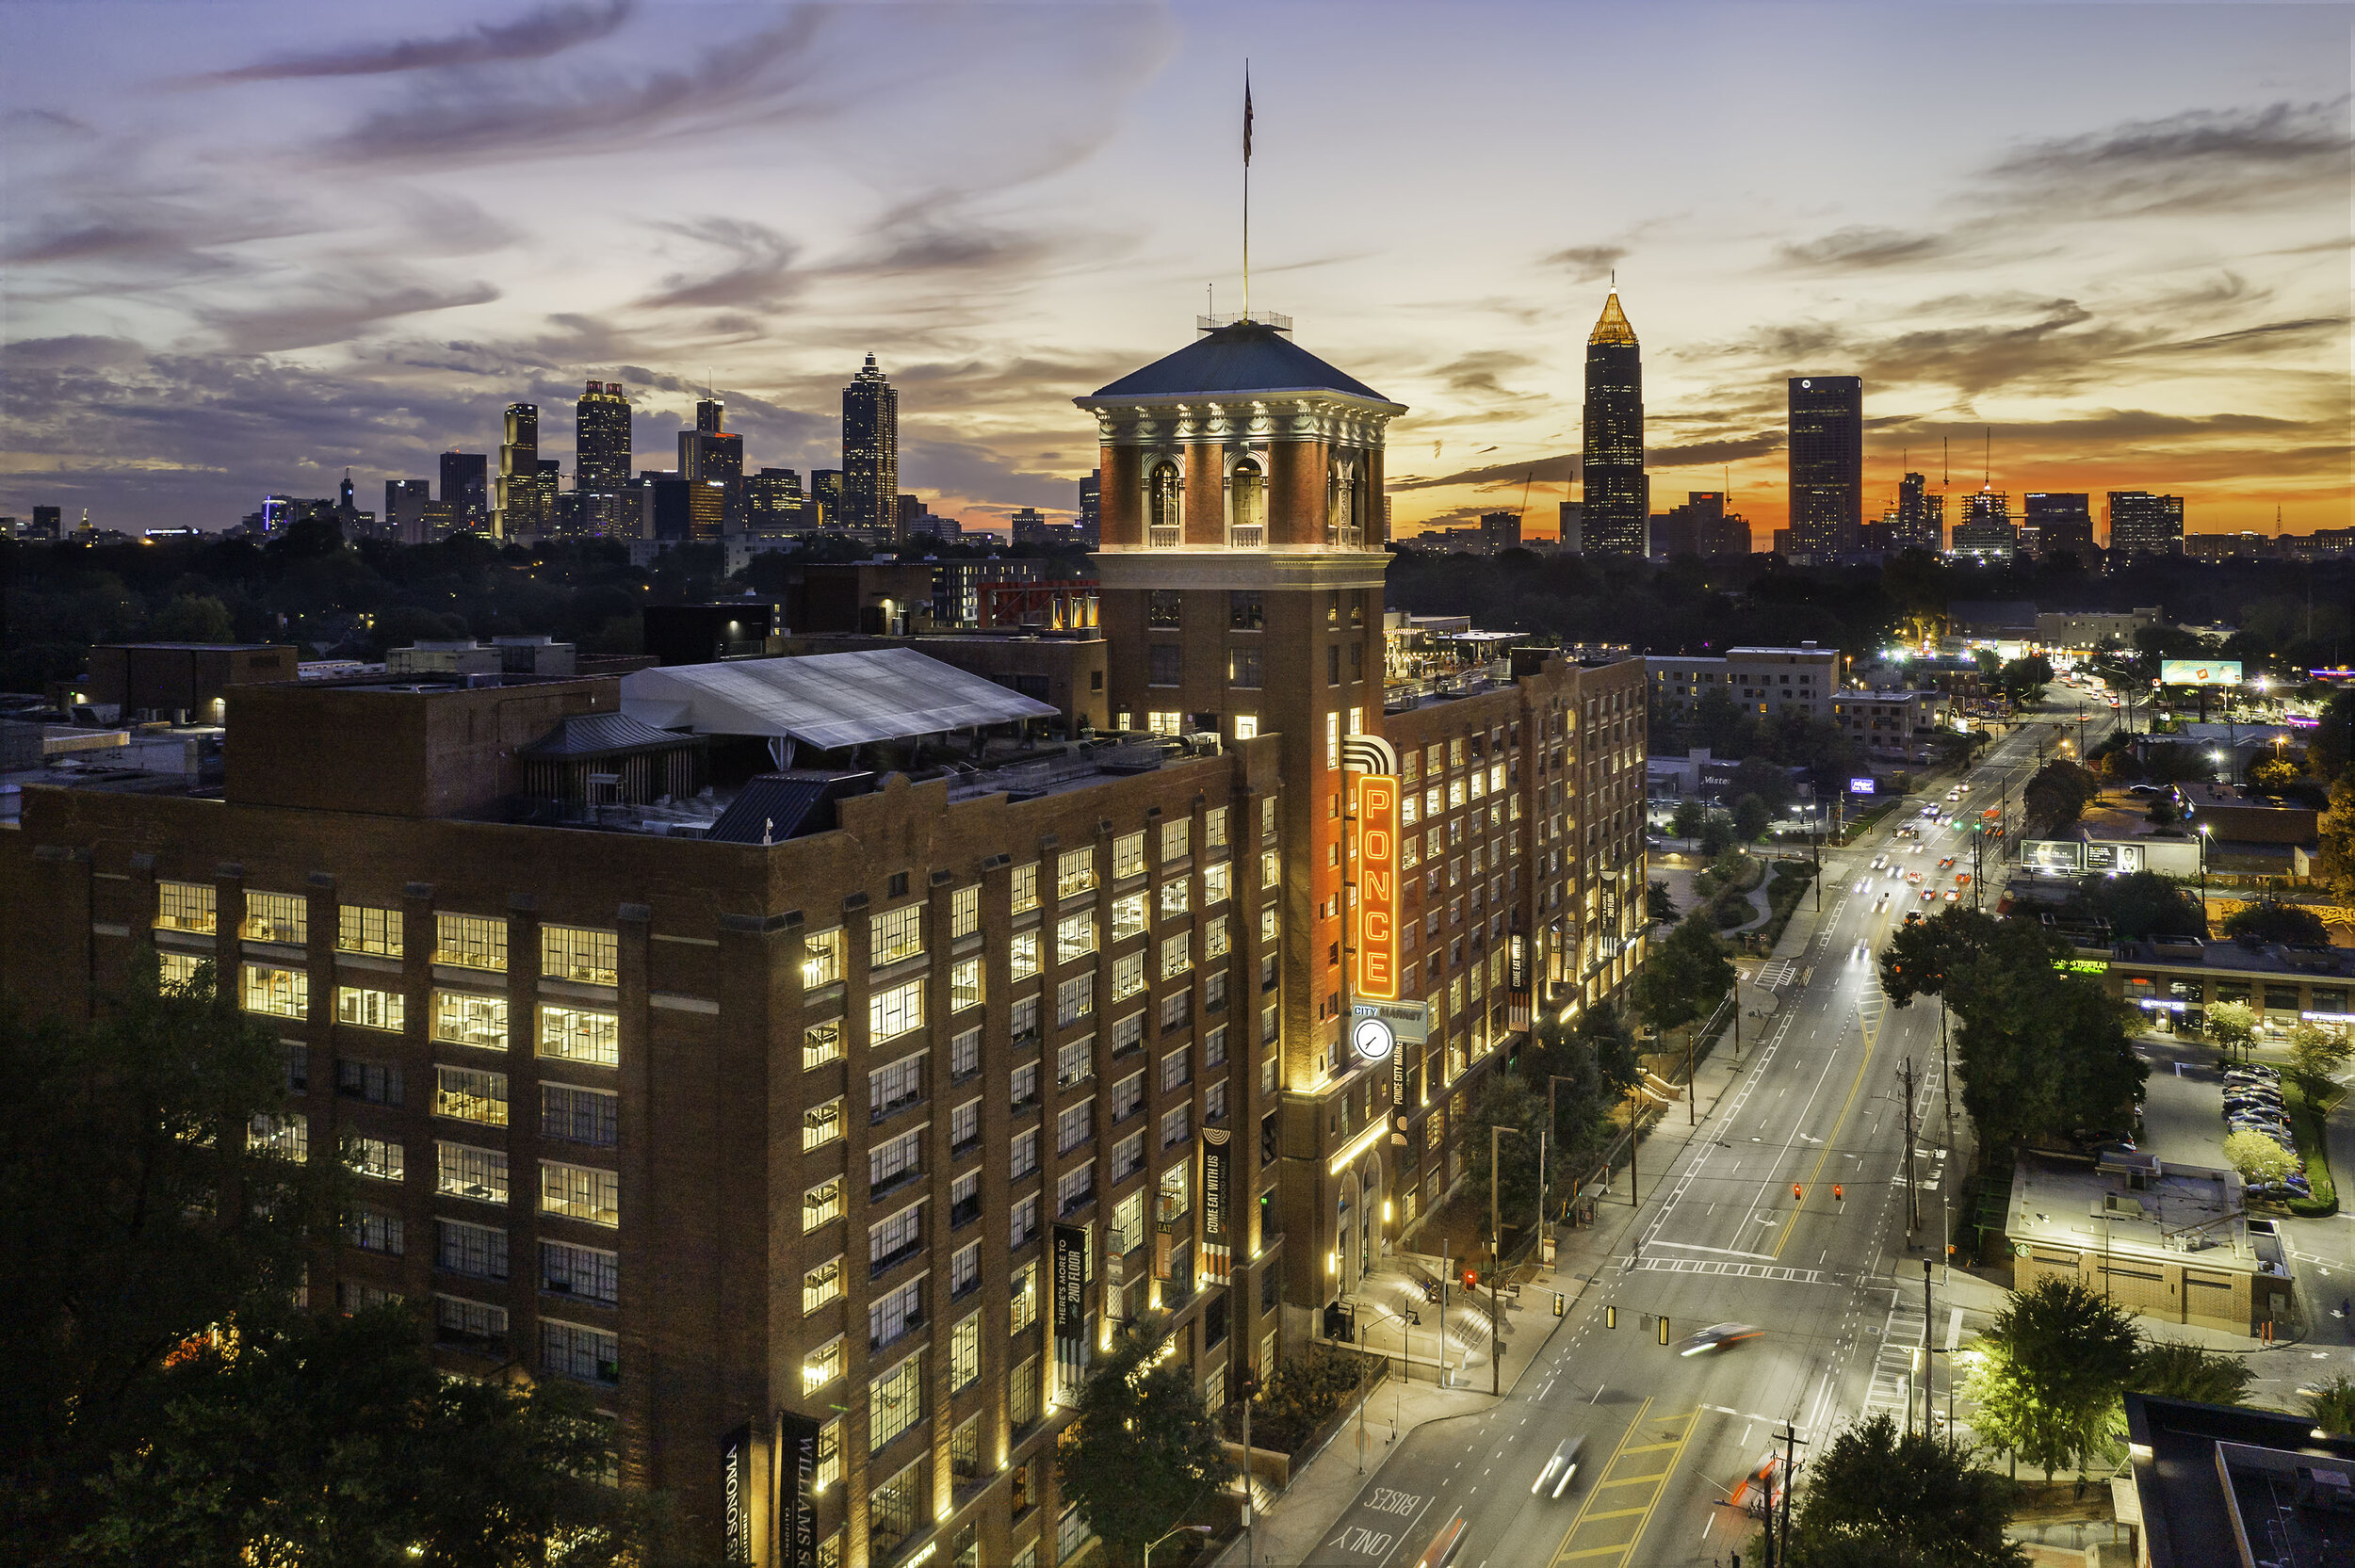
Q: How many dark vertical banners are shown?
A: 7